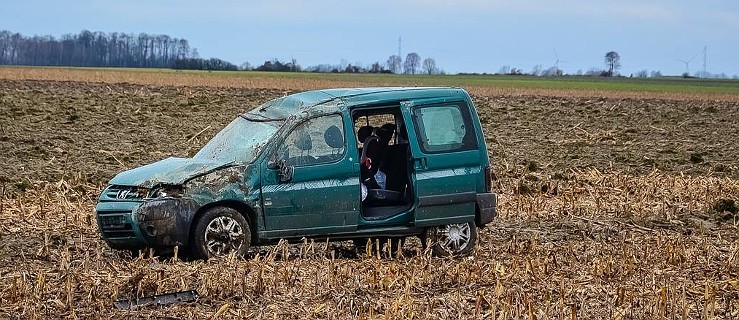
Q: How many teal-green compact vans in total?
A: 1